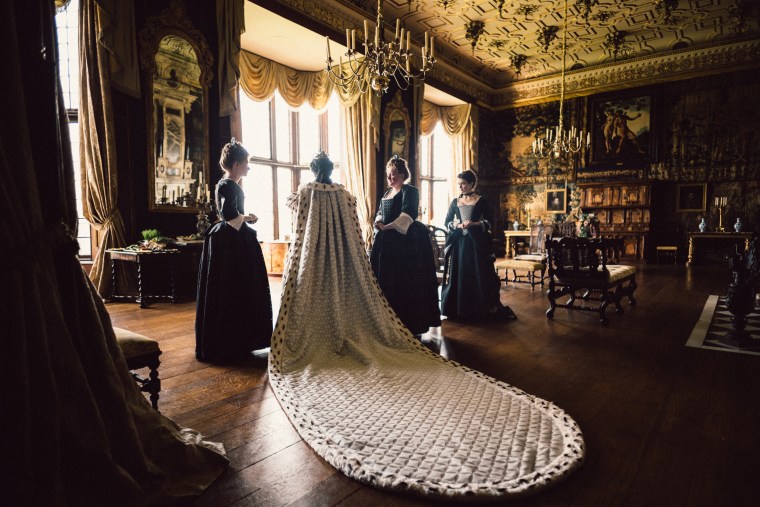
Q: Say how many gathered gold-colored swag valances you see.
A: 2